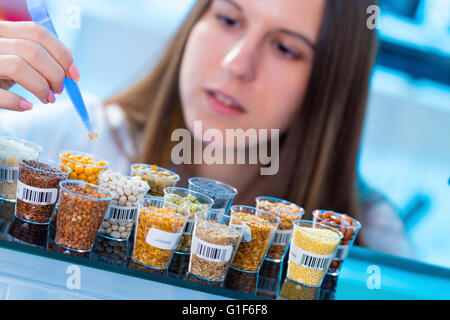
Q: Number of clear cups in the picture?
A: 14